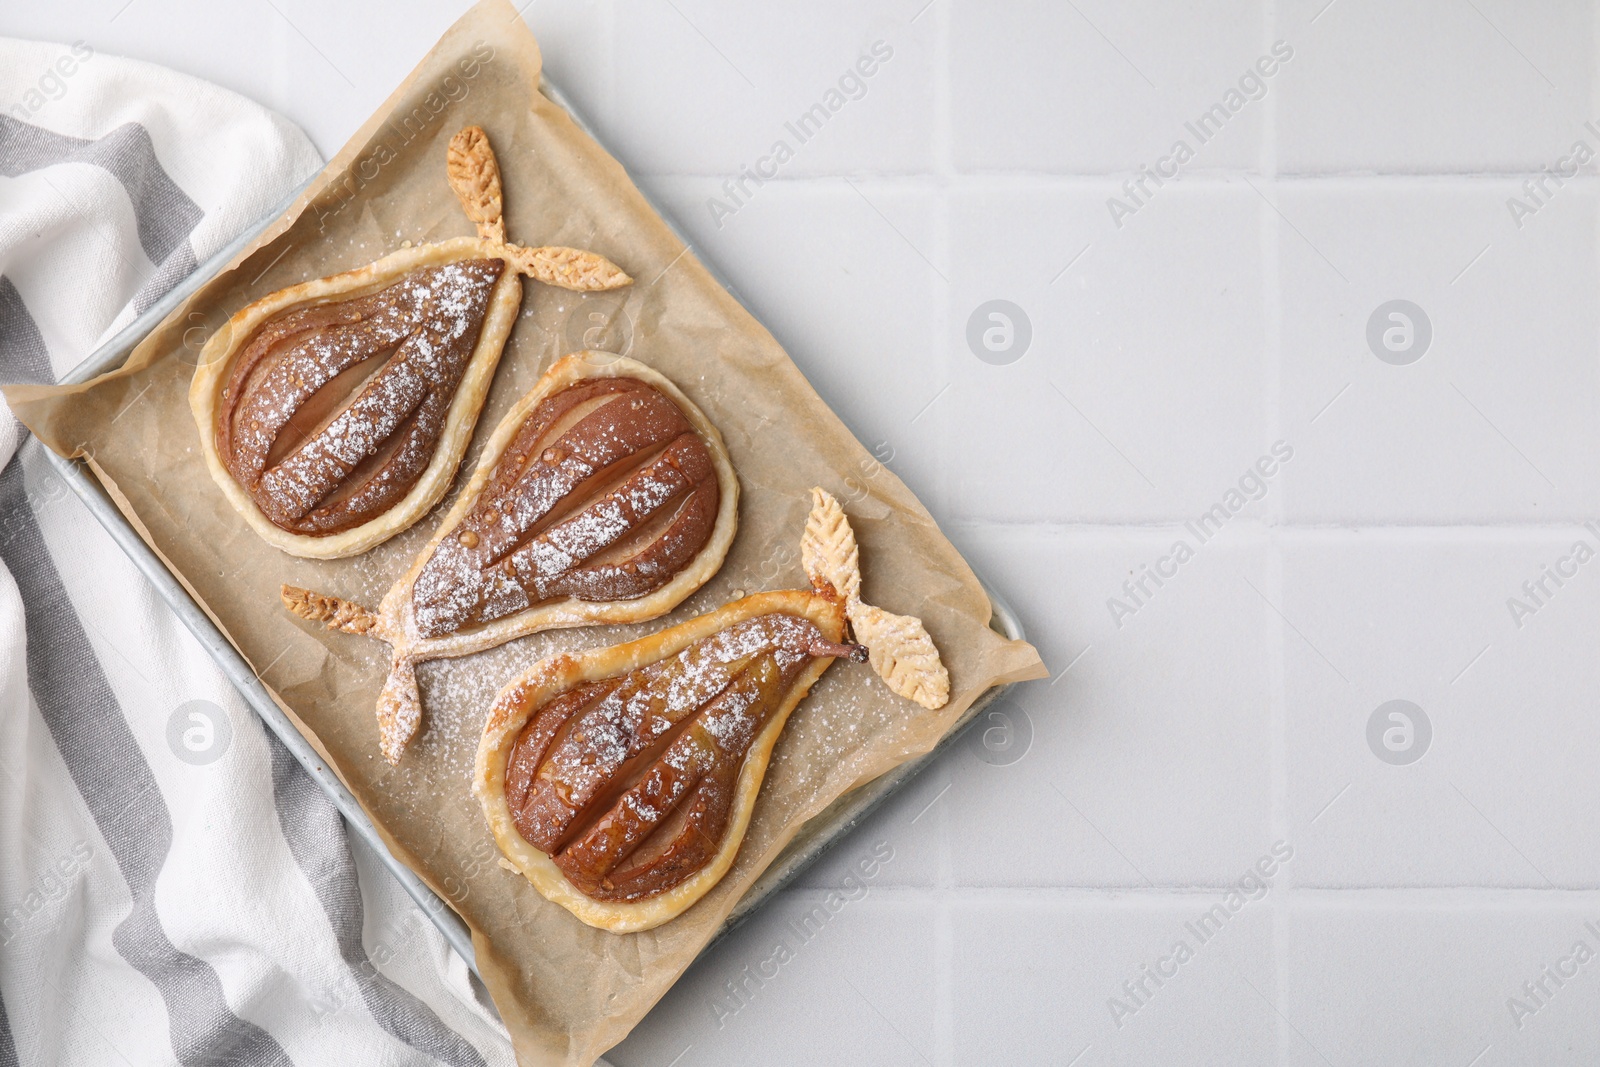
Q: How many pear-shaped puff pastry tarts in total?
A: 3